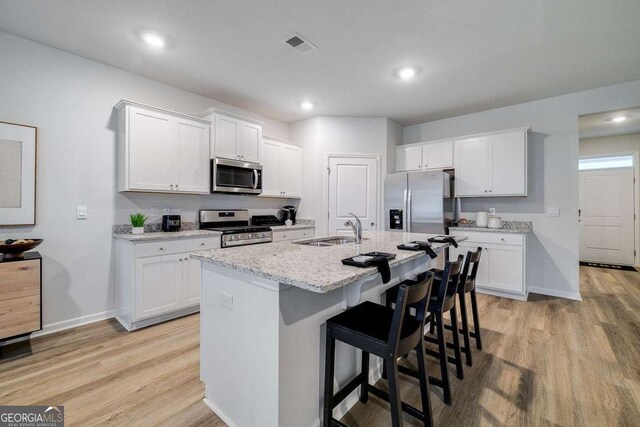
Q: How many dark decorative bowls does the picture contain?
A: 1